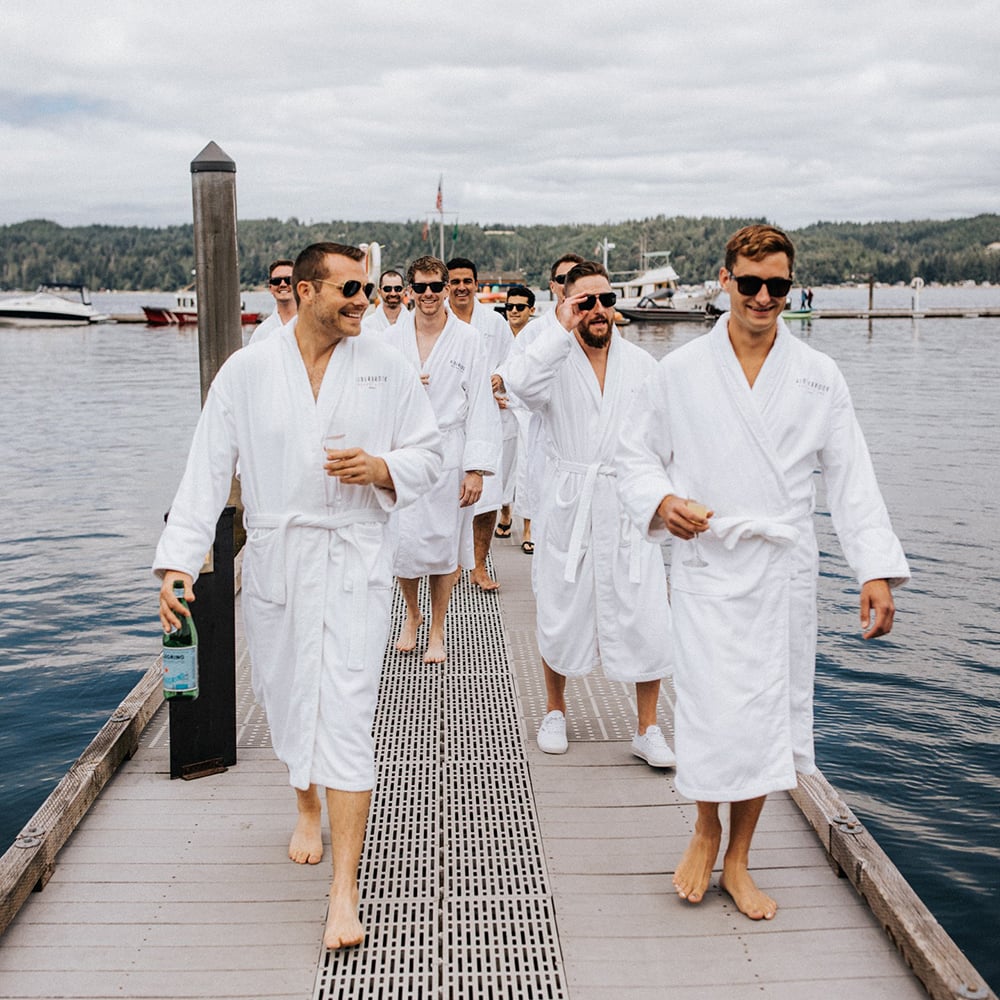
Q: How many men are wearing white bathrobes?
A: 9